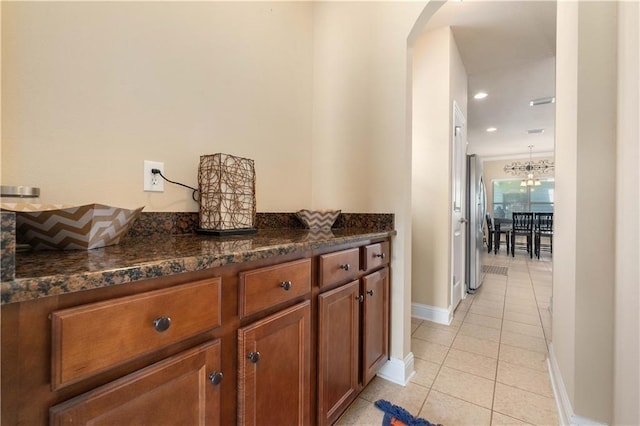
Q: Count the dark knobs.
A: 8